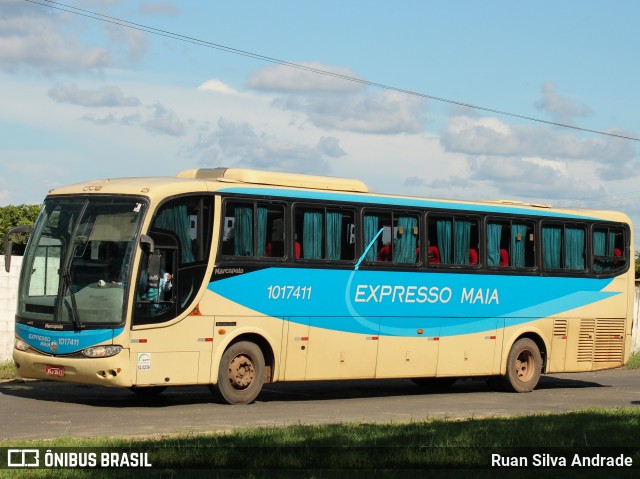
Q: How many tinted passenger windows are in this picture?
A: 7